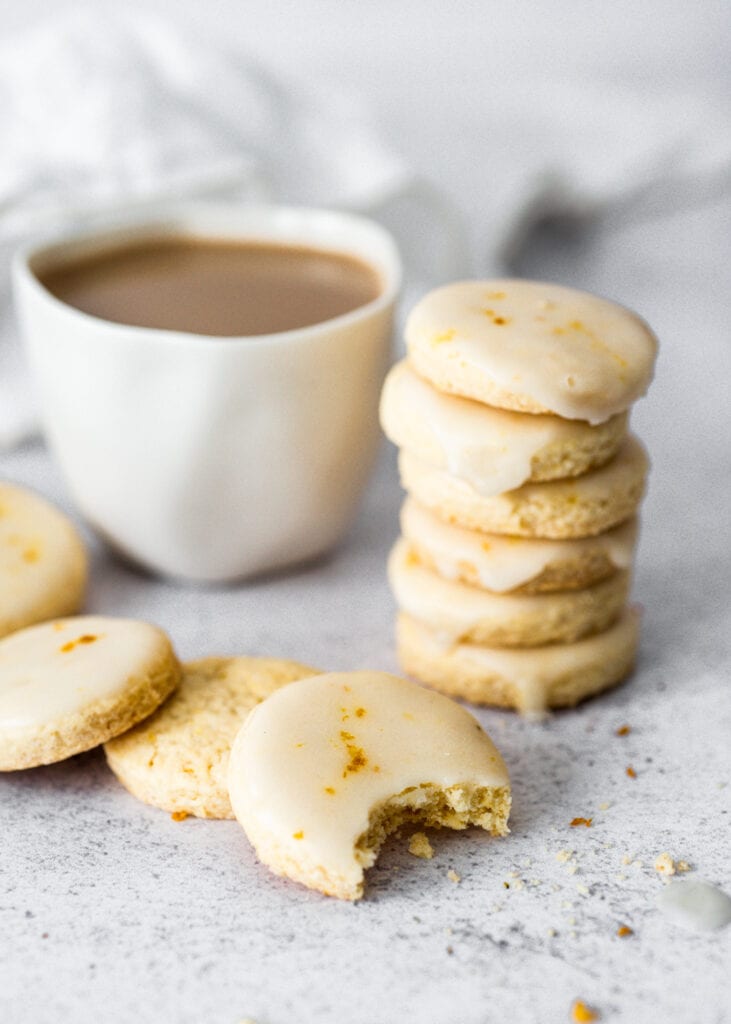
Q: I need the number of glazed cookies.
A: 9